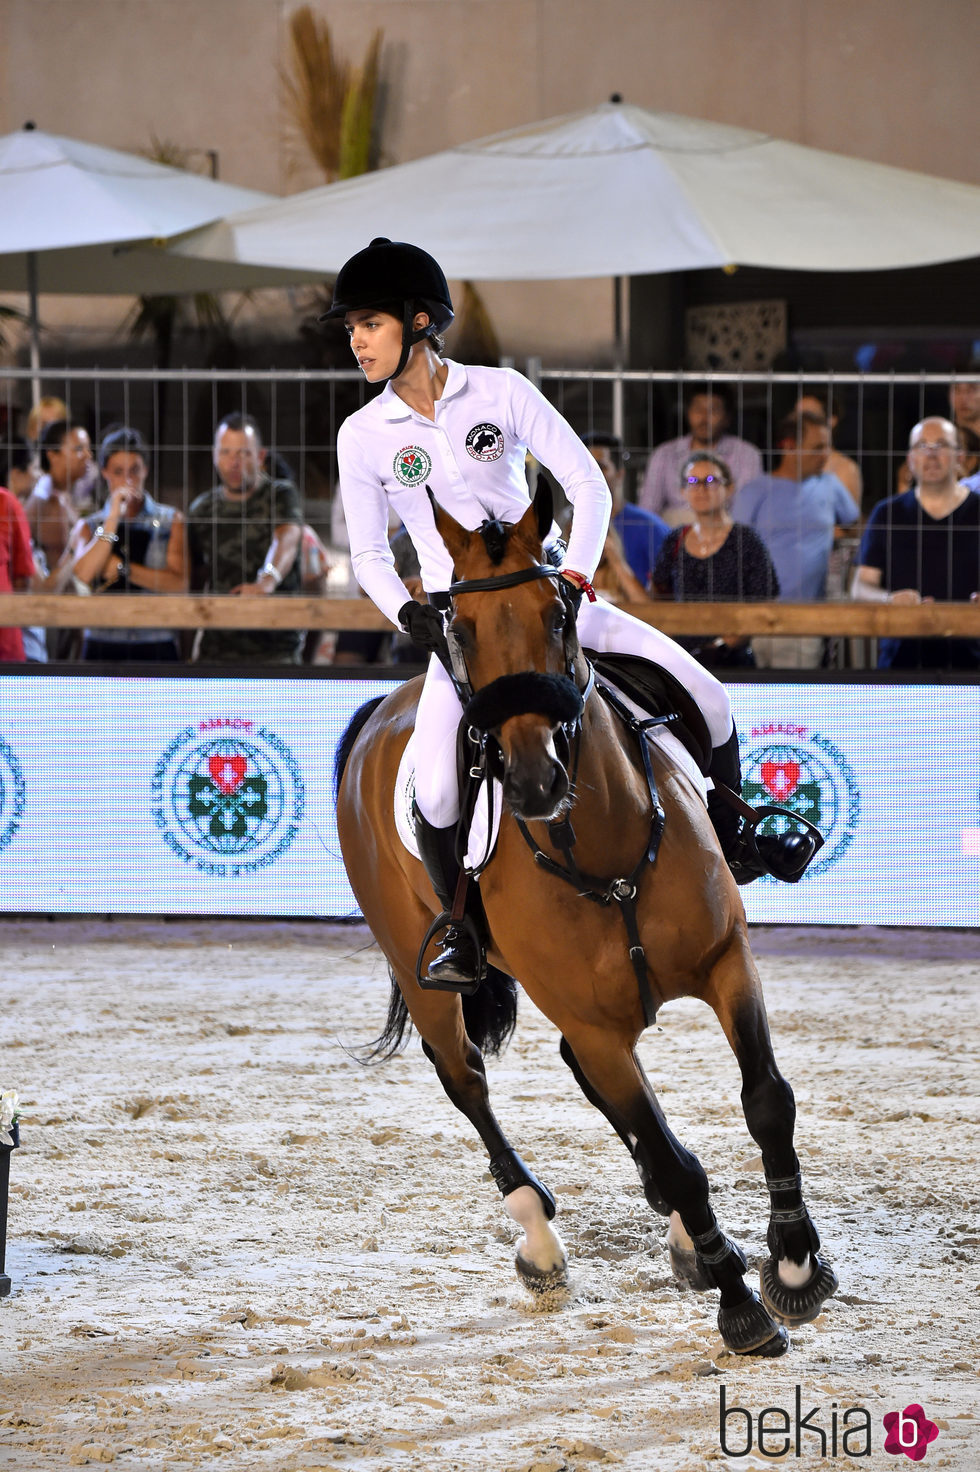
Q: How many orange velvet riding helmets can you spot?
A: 0